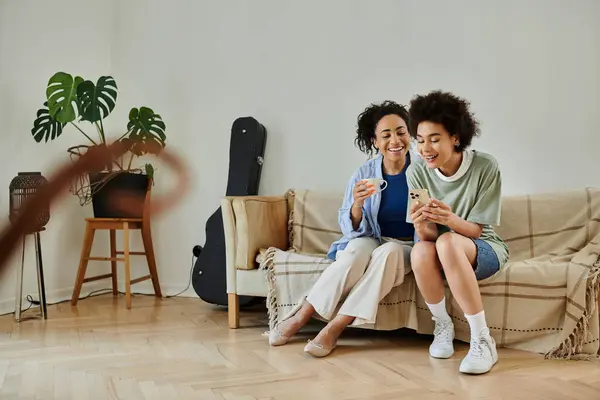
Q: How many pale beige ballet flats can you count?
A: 2